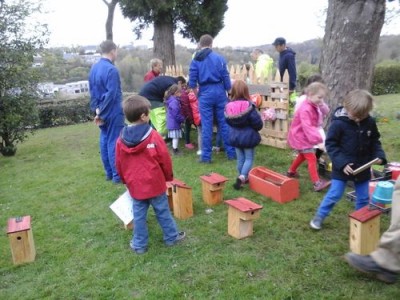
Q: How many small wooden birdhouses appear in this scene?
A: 6